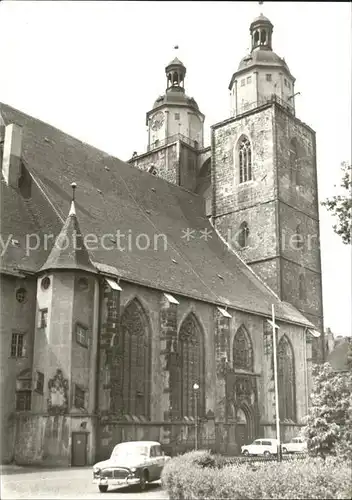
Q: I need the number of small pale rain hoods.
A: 5